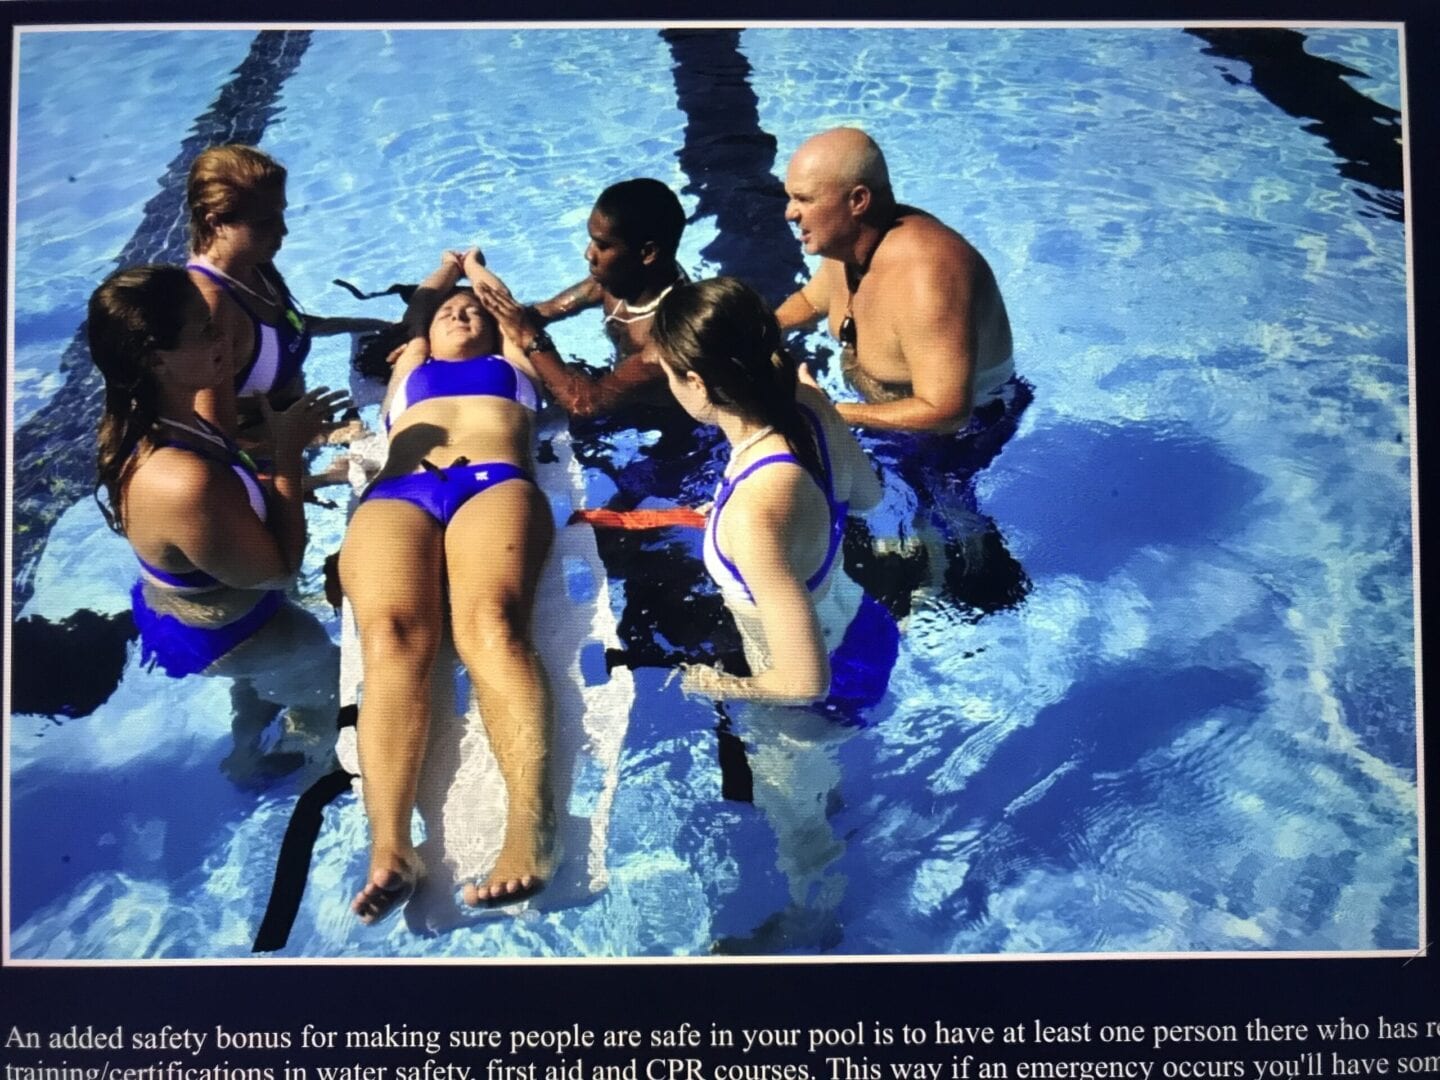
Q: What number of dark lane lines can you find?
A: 3